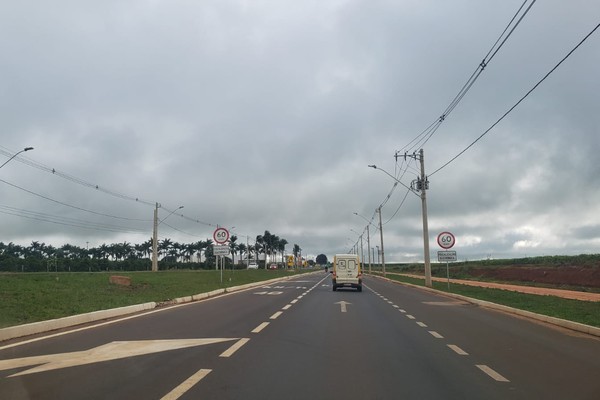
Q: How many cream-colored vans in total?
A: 1